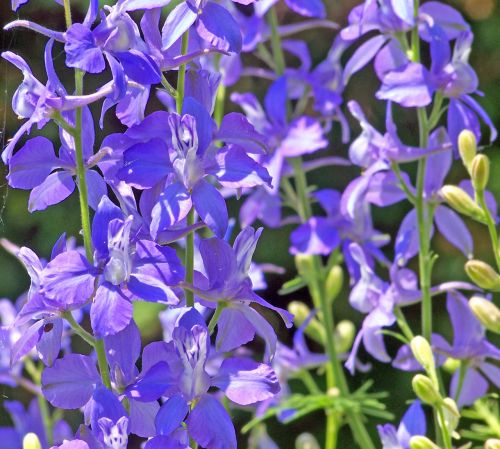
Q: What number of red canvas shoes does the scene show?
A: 0